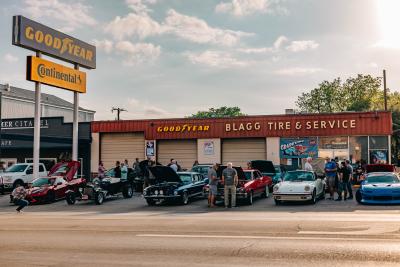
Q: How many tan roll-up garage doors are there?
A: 3